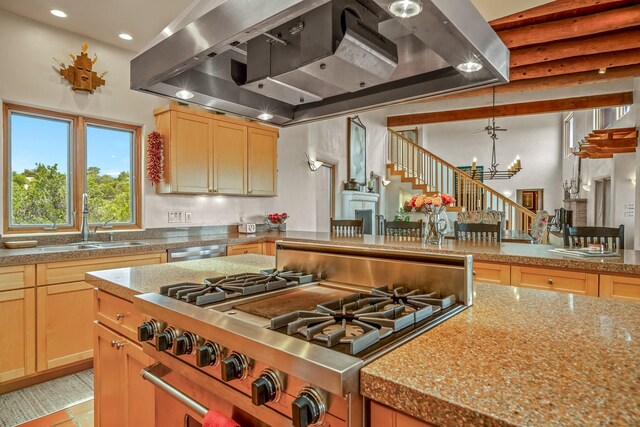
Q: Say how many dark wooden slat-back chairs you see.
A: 4